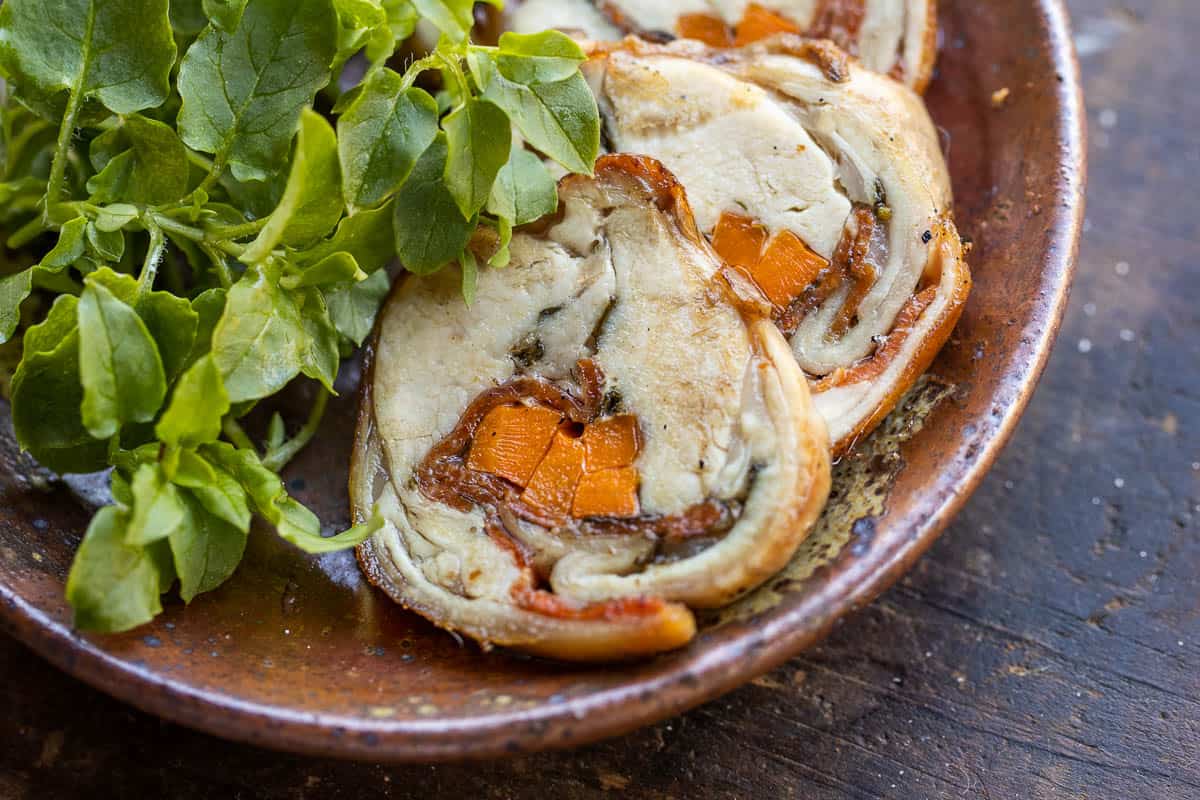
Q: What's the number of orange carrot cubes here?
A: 8